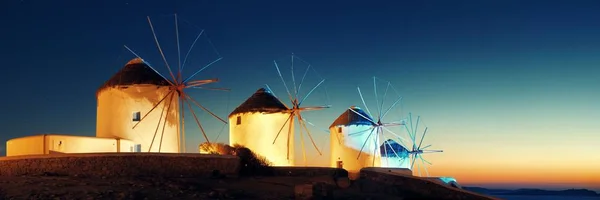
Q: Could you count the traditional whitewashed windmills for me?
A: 4